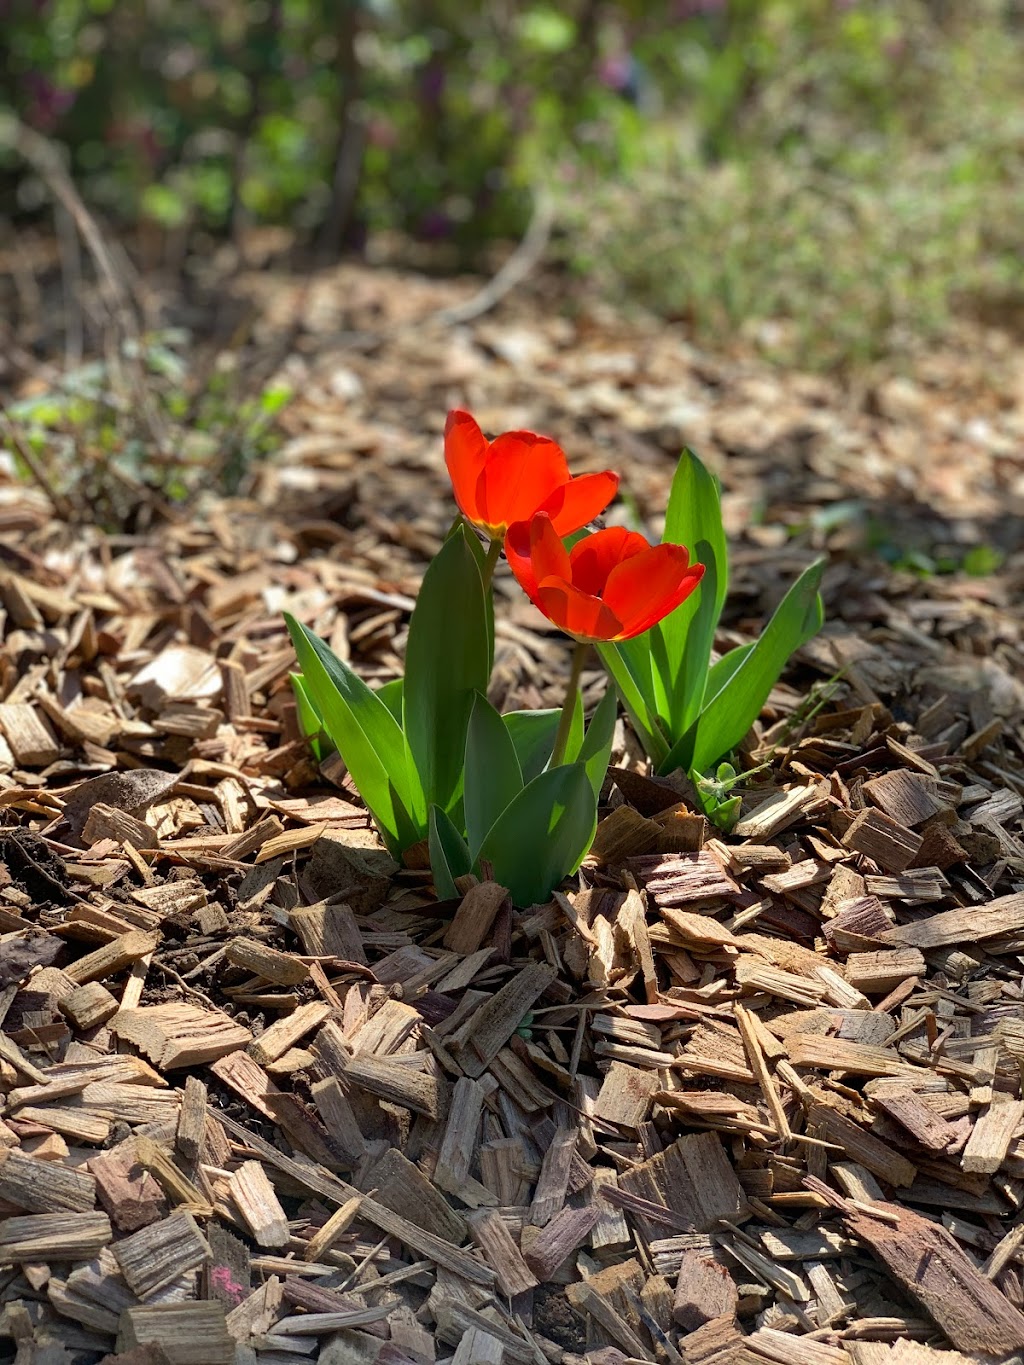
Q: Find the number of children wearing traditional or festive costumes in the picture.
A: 0